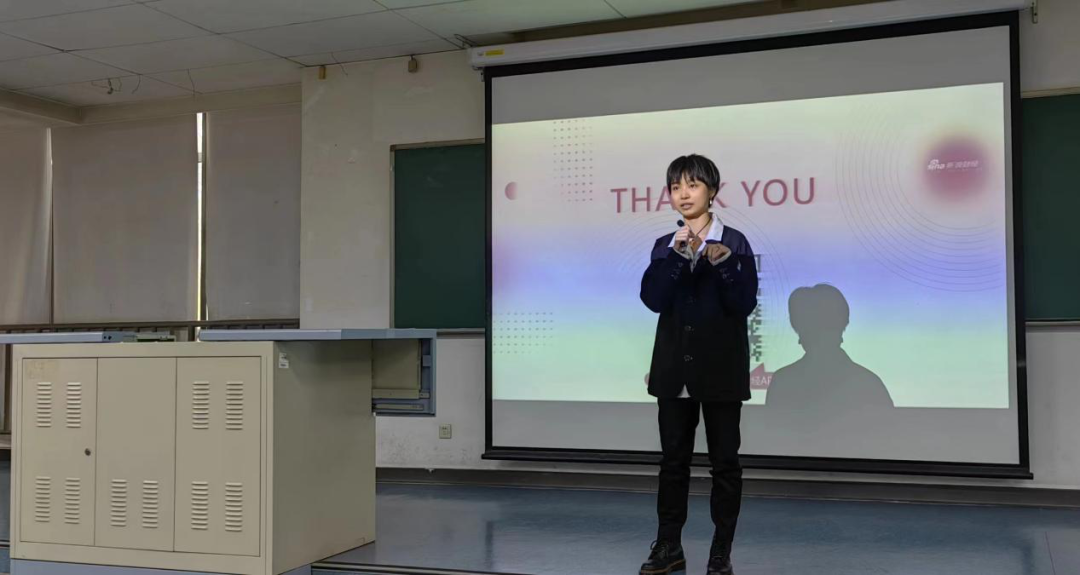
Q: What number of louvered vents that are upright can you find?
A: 10